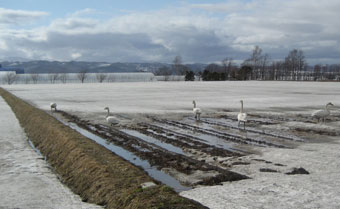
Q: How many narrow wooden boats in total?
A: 0